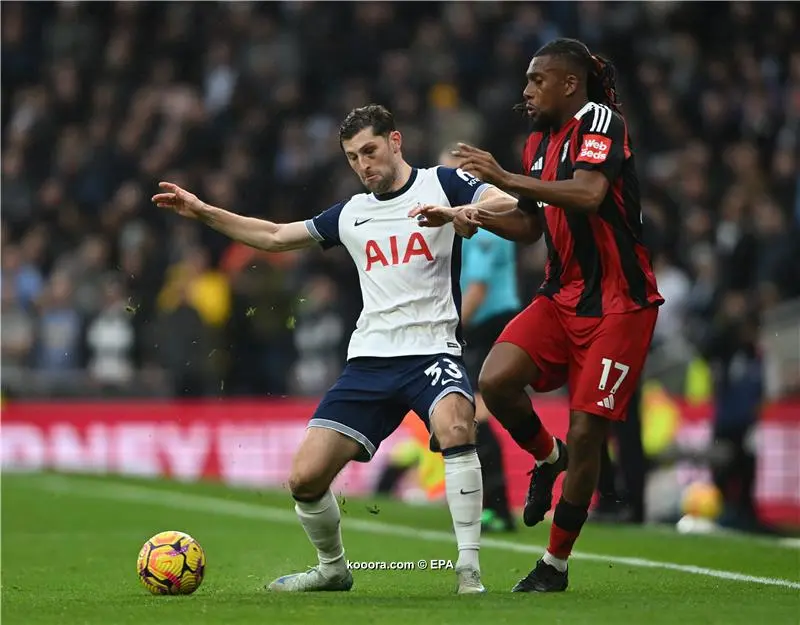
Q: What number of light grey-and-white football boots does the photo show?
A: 2